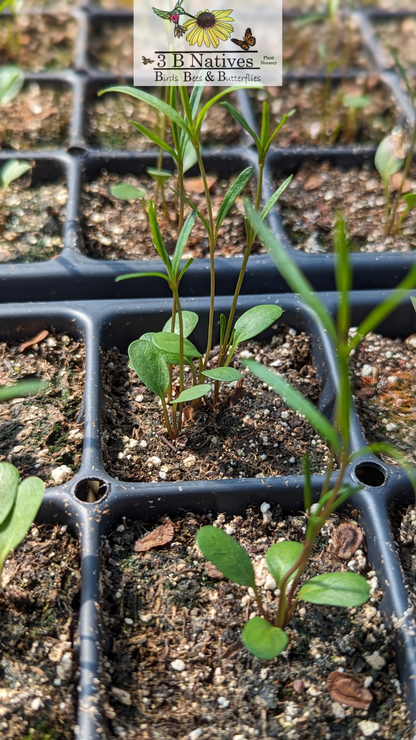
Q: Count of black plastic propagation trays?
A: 2